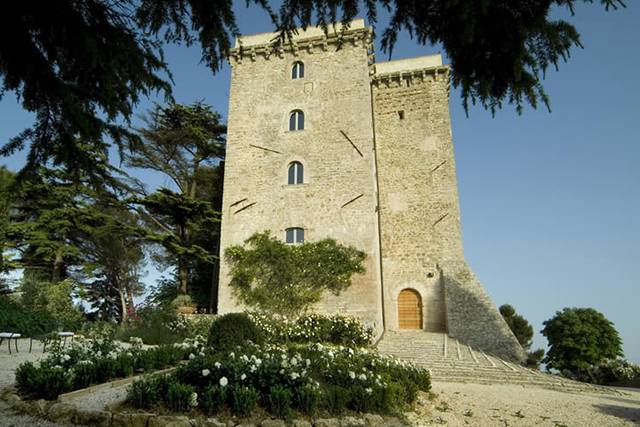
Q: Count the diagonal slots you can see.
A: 7